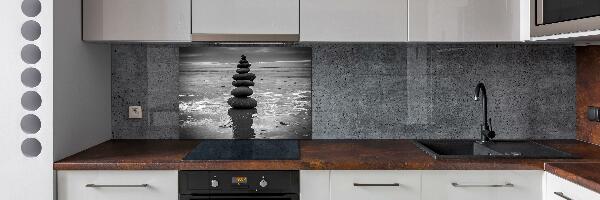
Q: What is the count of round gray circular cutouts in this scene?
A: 7